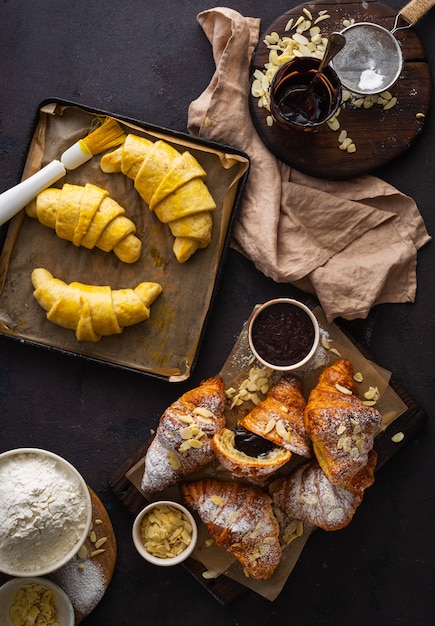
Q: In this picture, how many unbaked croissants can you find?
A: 3